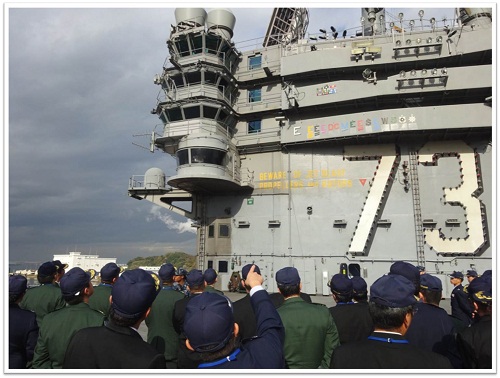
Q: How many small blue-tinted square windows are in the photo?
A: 3